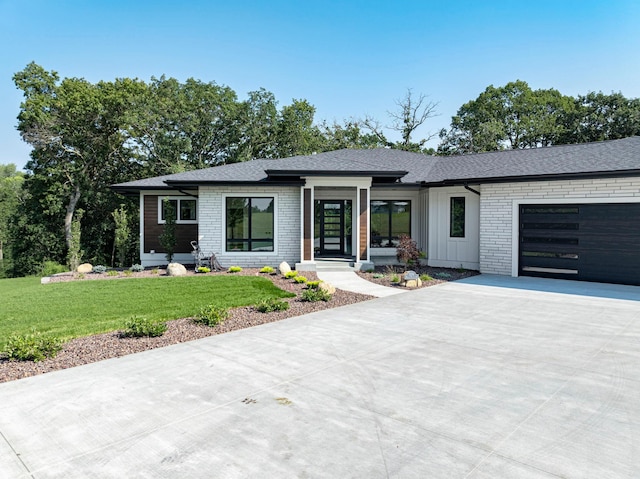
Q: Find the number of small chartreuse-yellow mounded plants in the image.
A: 6